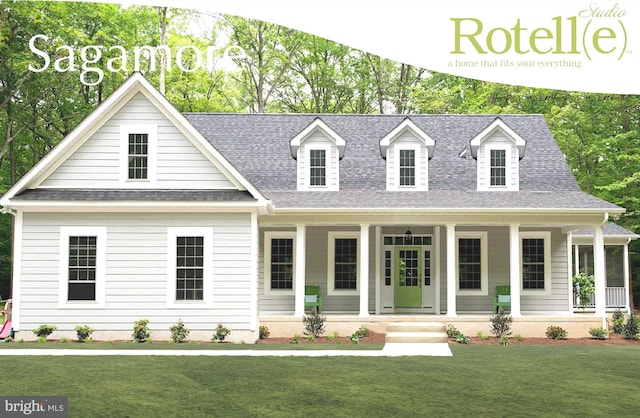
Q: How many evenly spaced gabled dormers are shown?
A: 3